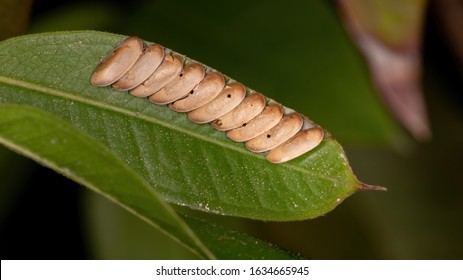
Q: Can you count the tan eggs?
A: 10